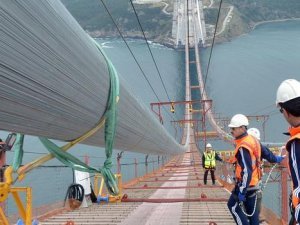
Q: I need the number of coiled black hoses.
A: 1